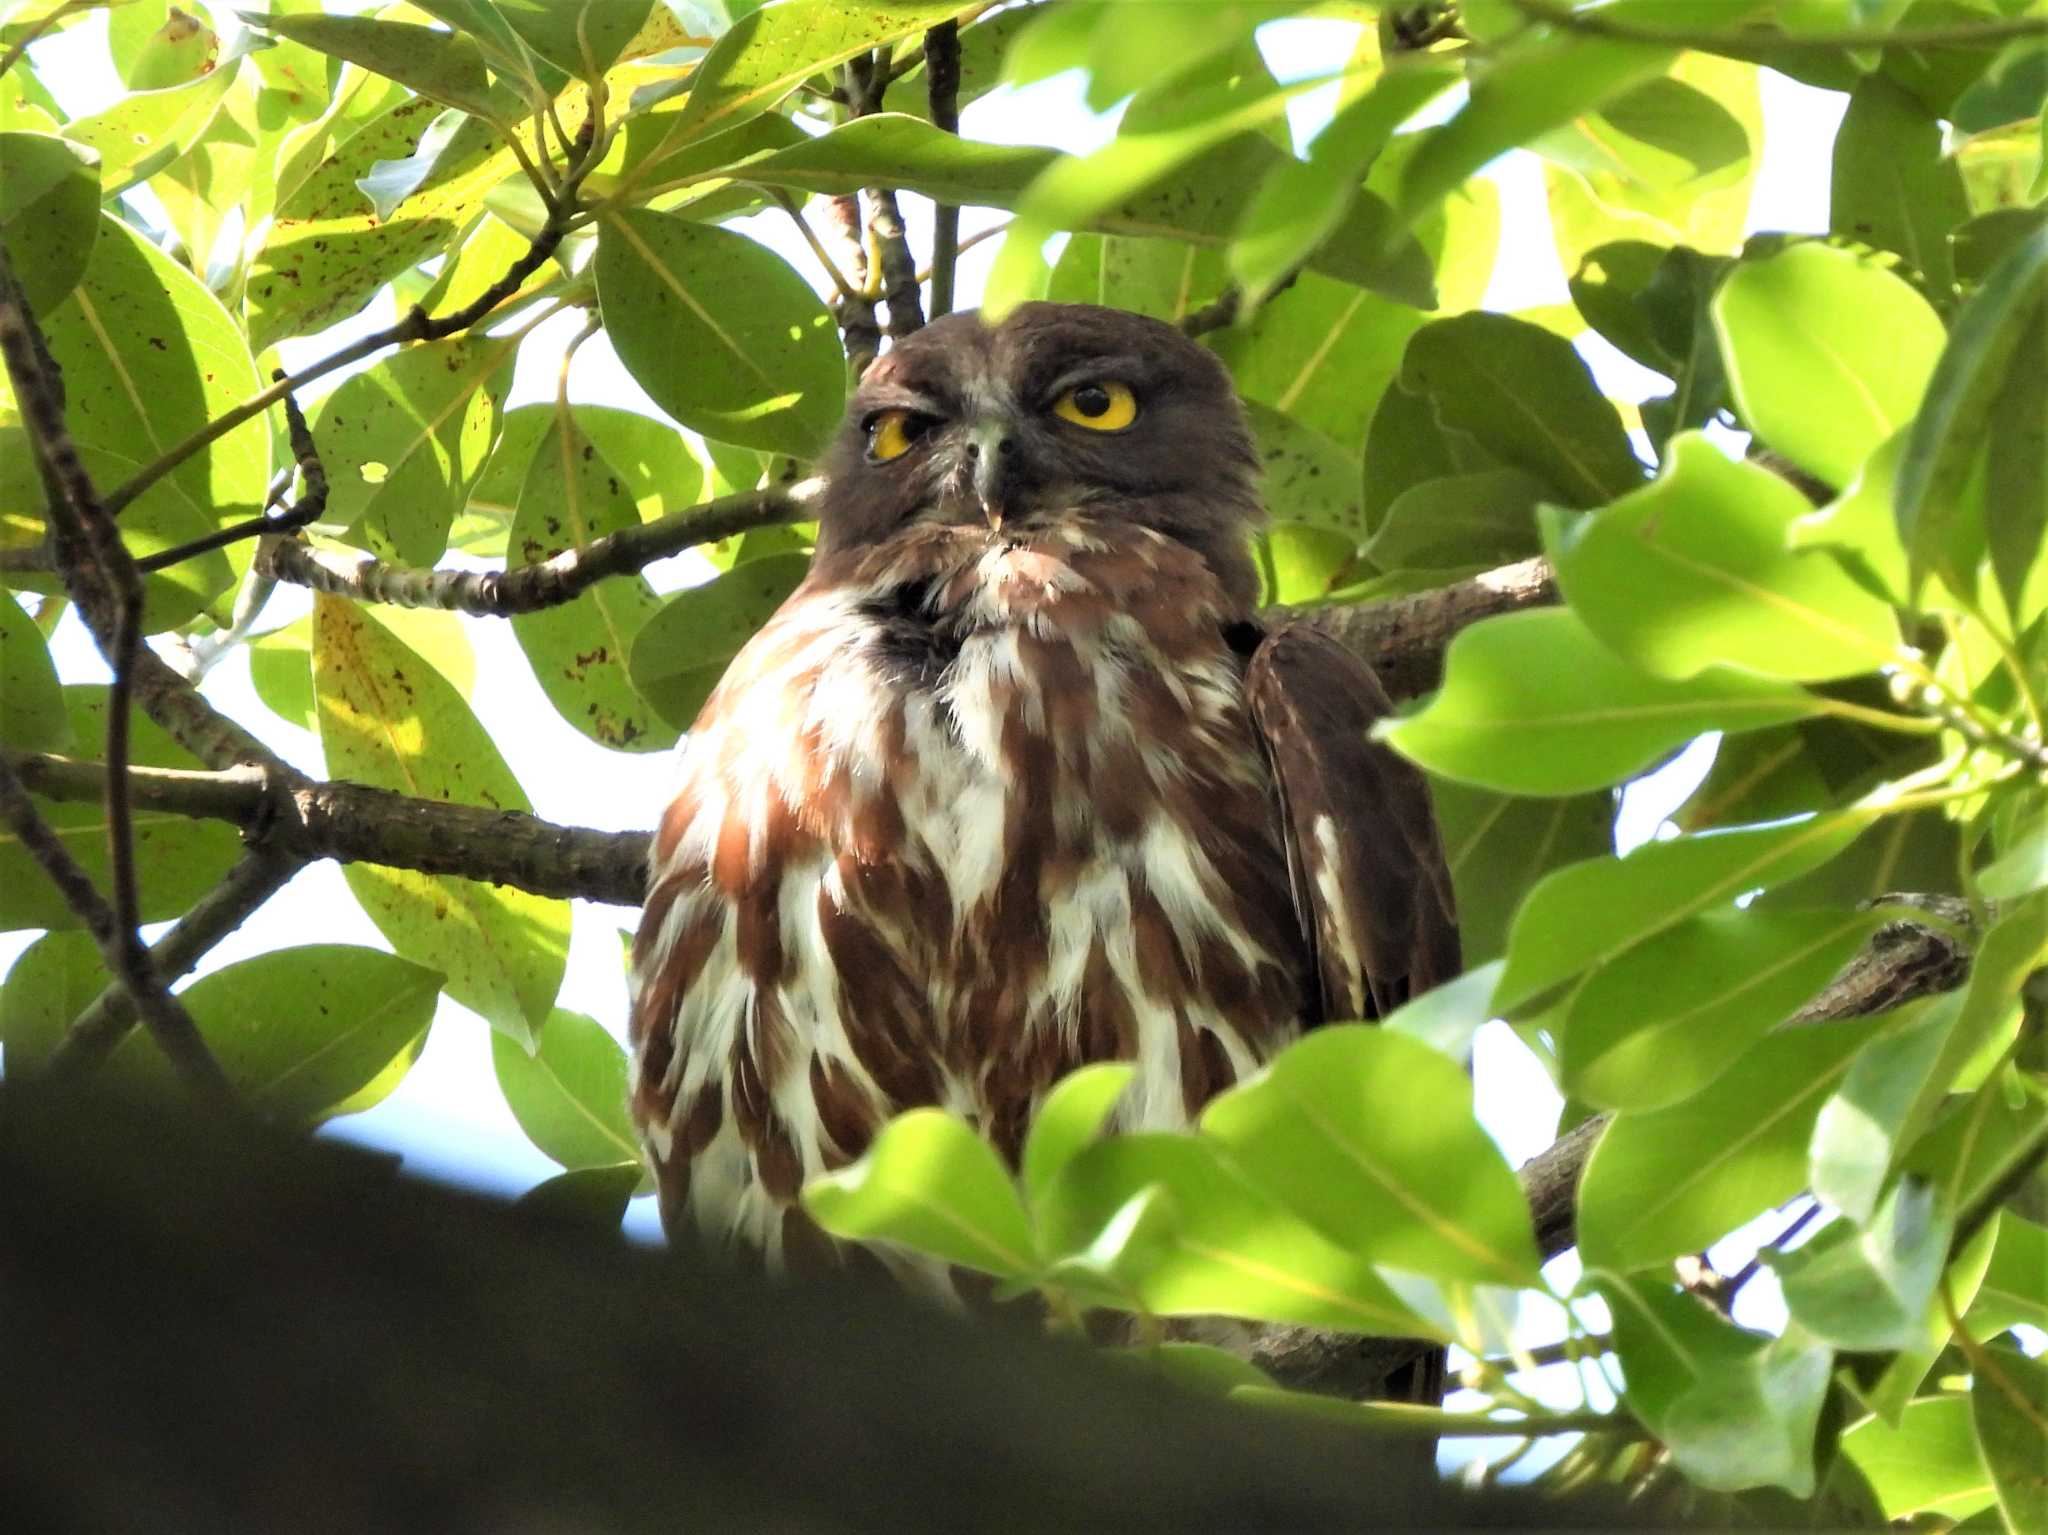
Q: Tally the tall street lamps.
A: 0